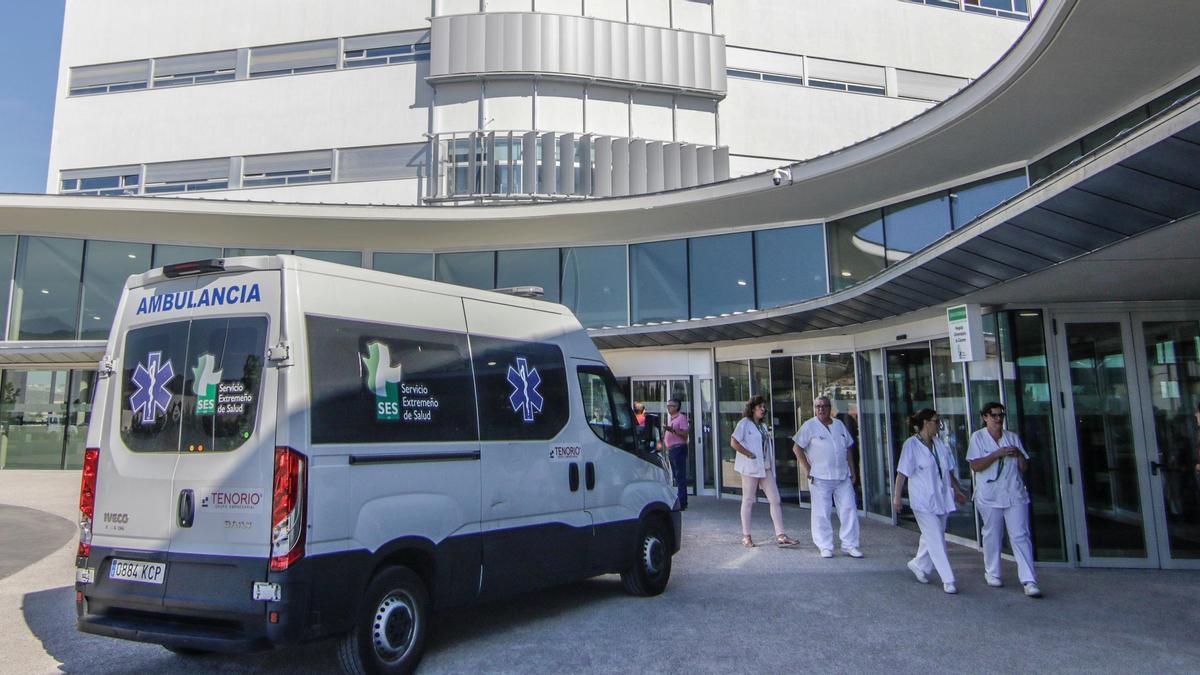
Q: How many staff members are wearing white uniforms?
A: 4